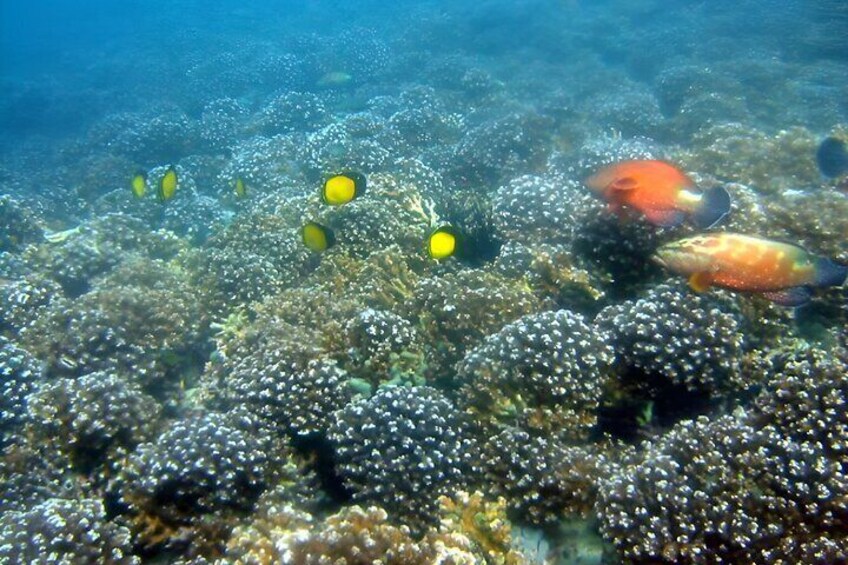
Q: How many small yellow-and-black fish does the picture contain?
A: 6